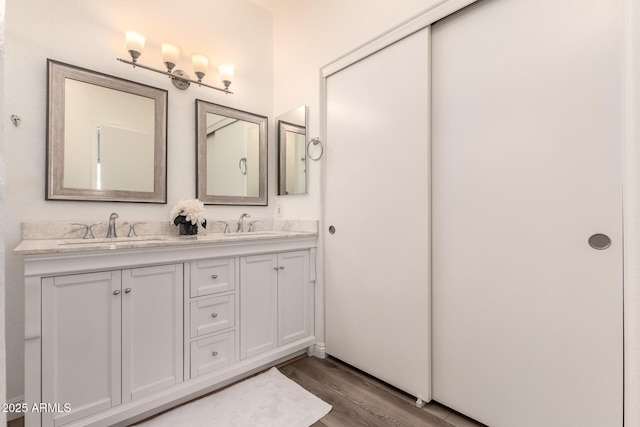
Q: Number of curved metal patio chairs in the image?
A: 0